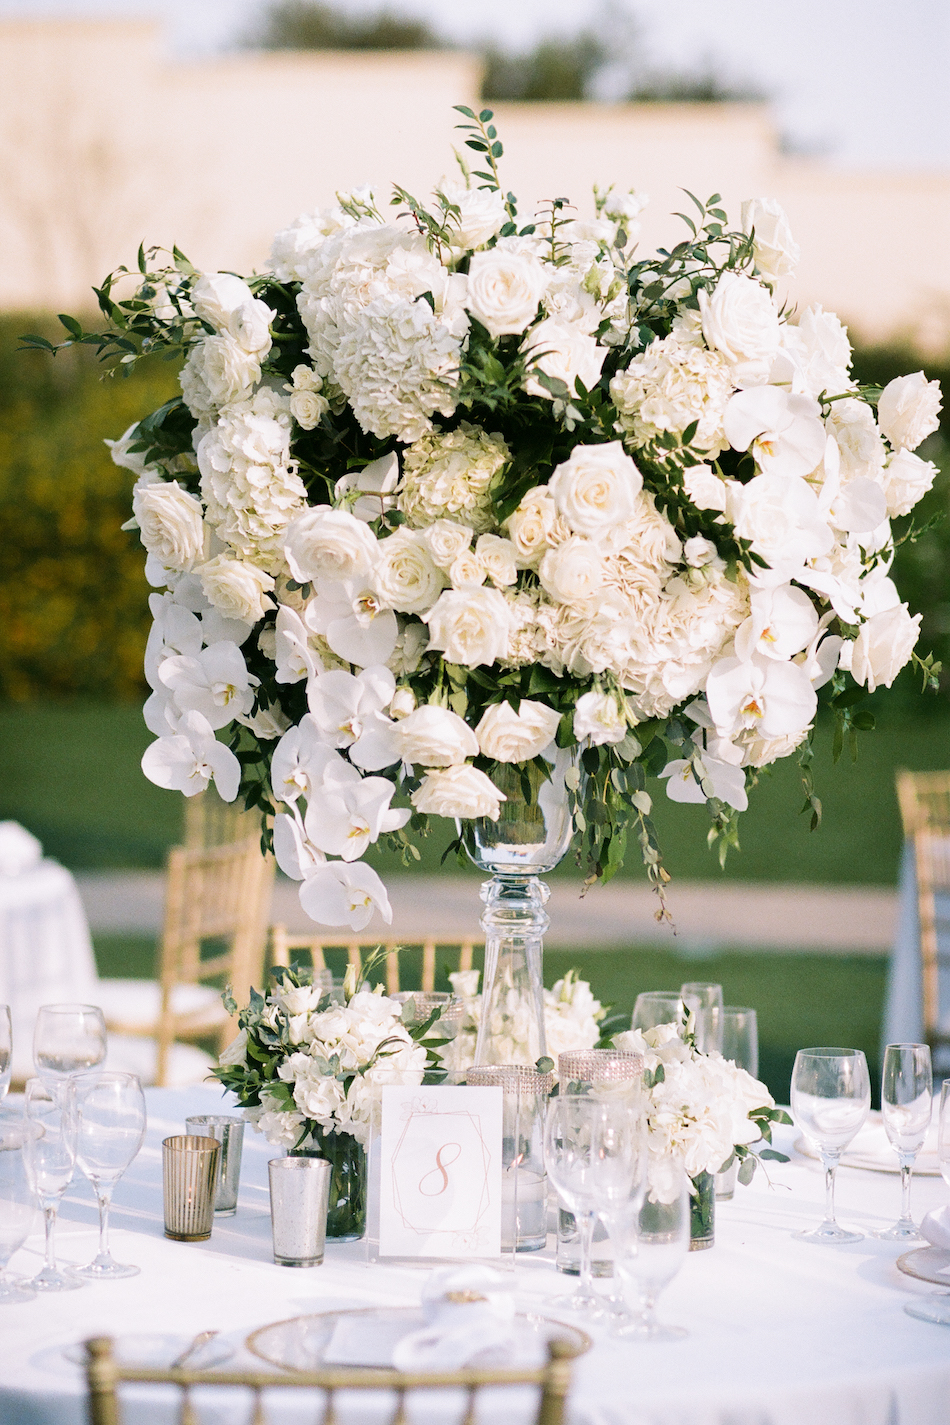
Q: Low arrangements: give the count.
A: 3